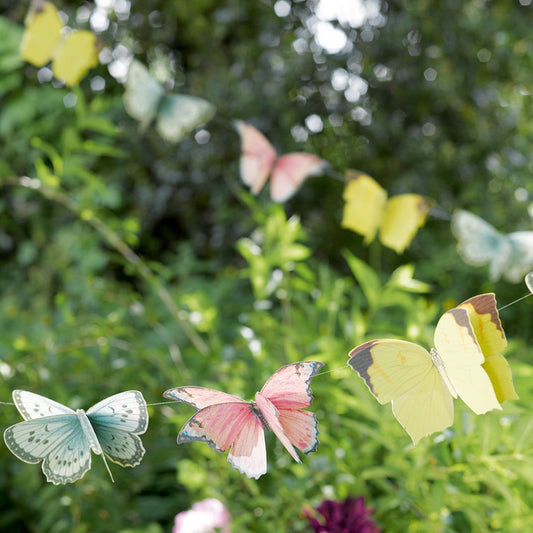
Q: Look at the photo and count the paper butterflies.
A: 8